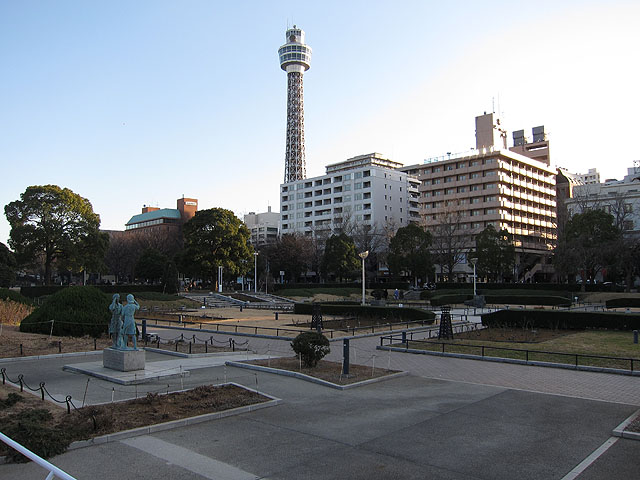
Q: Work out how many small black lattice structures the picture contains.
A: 2